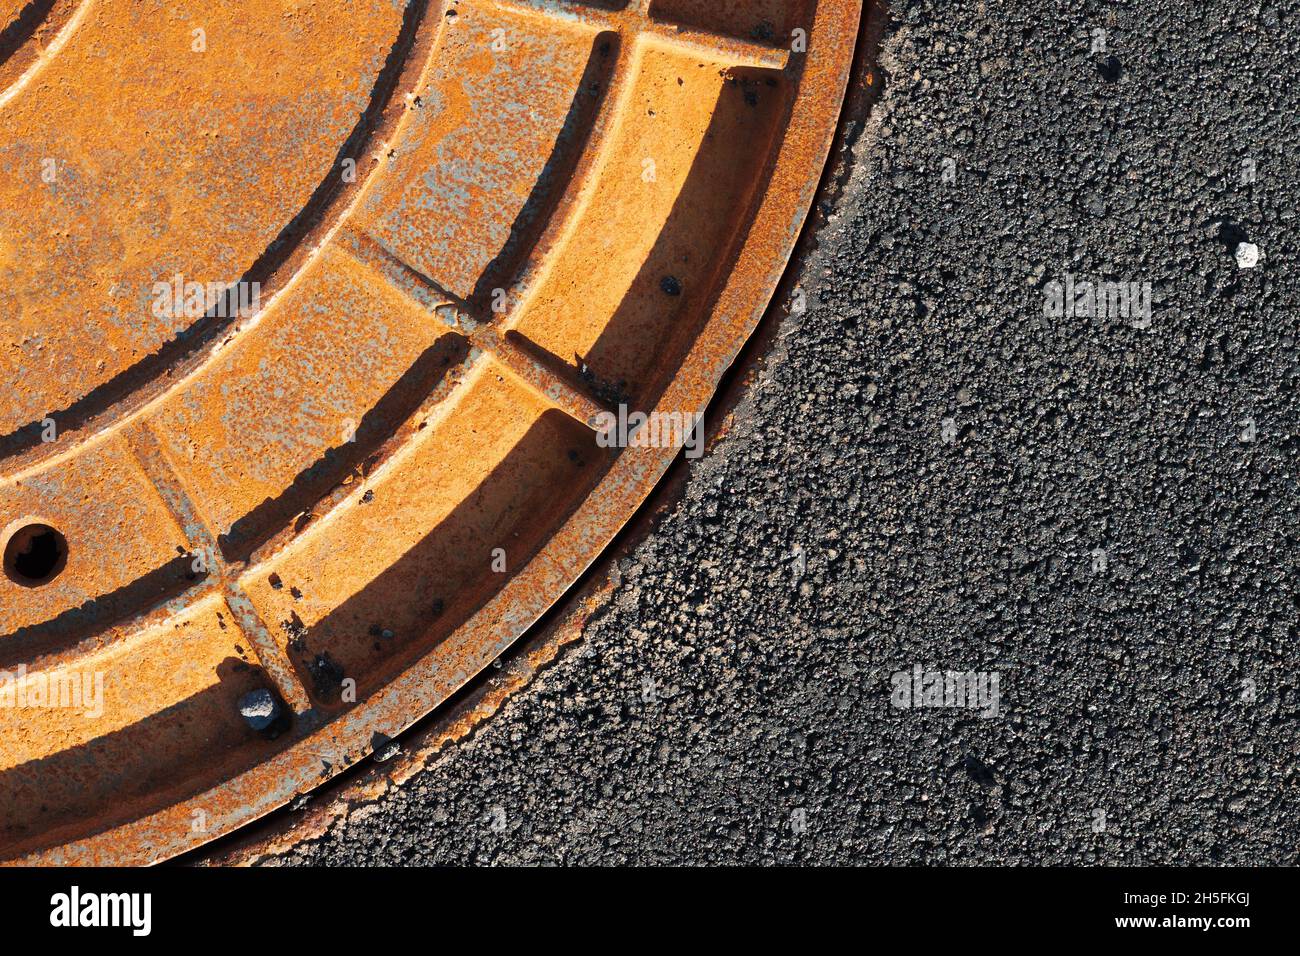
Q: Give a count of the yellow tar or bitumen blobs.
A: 0